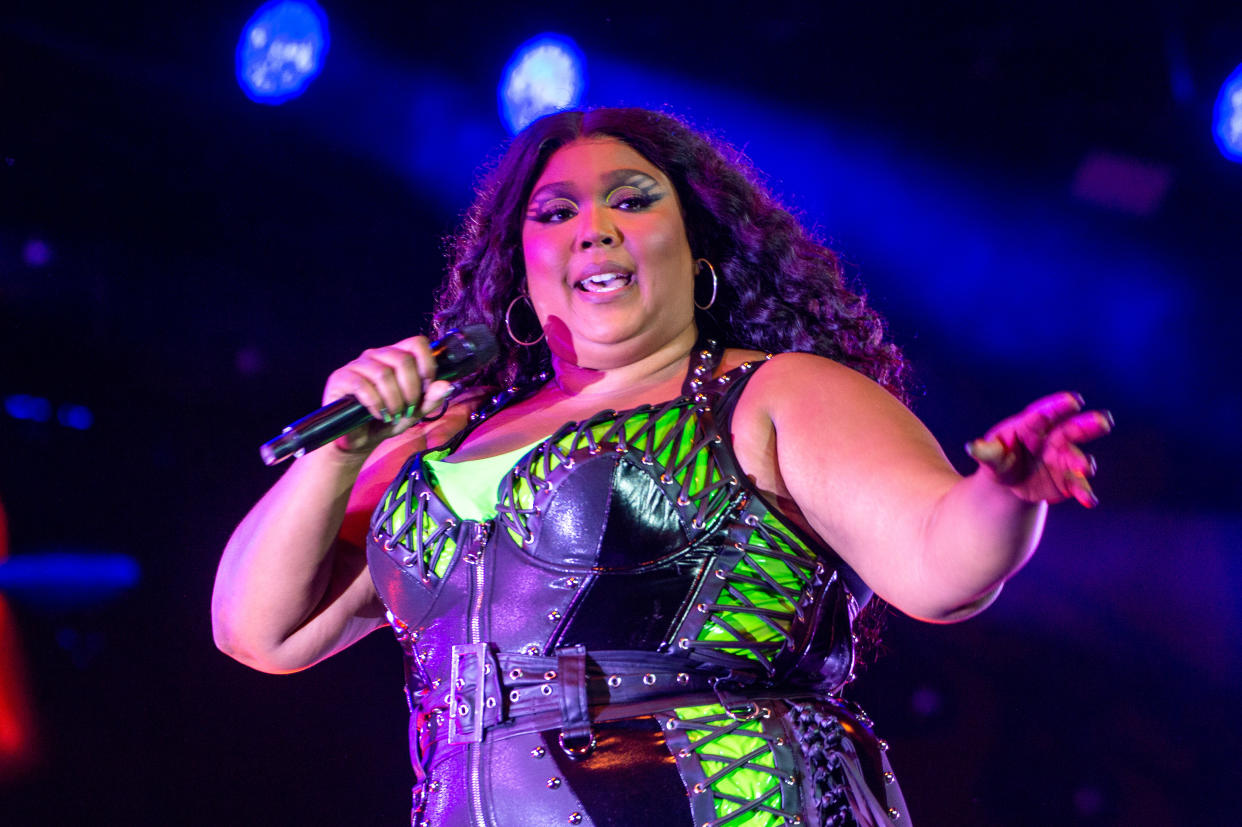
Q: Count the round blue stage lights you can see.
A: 3